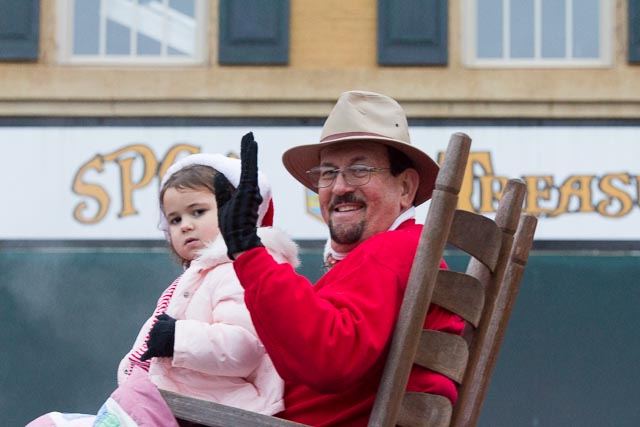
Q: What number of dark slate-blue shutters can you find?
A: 4